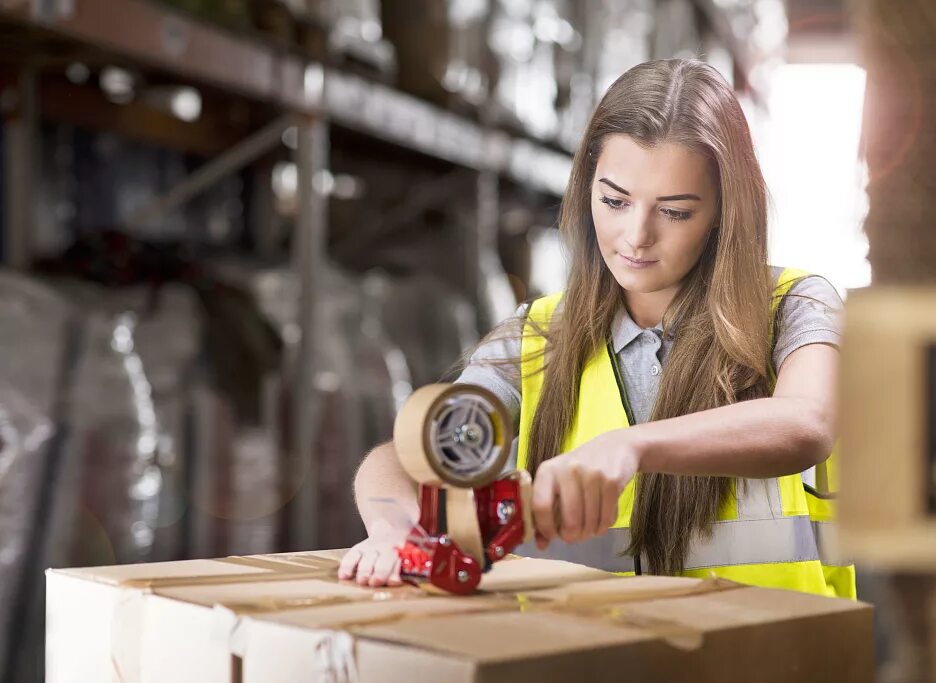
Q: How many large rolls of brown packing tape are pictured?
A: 1